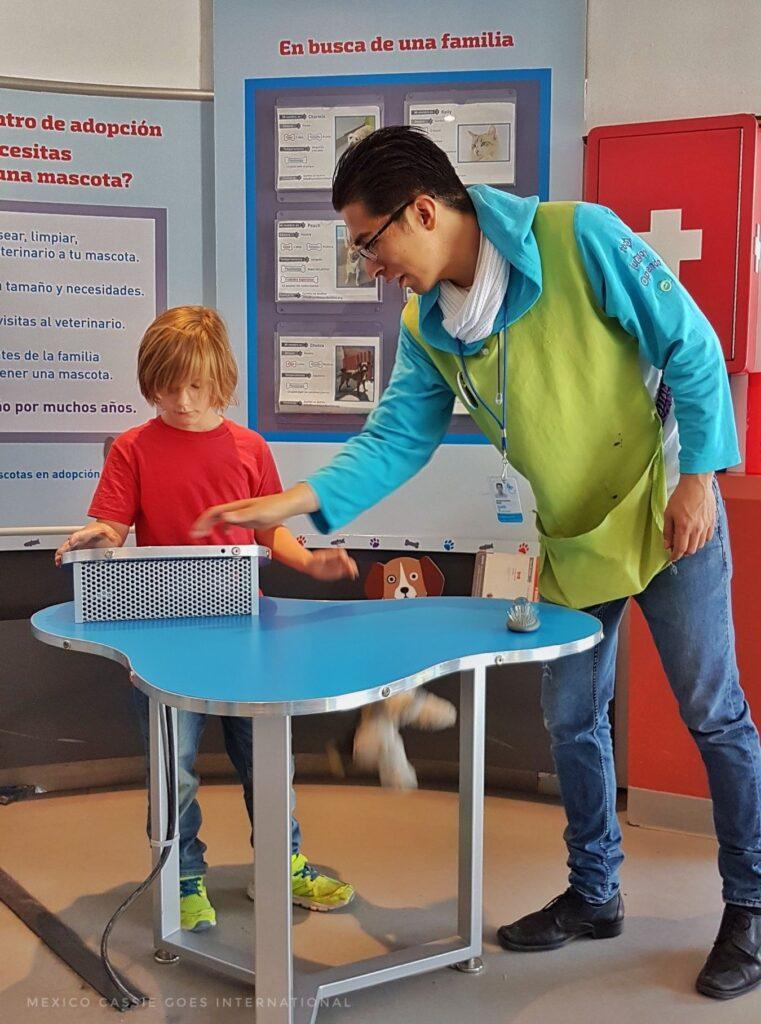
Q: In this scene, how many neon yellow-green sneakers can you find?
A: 2